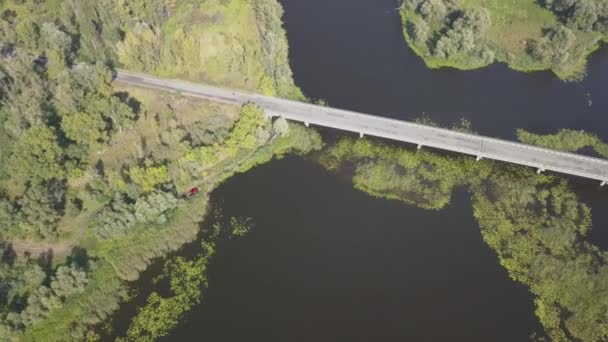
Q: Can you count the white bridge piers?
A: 6